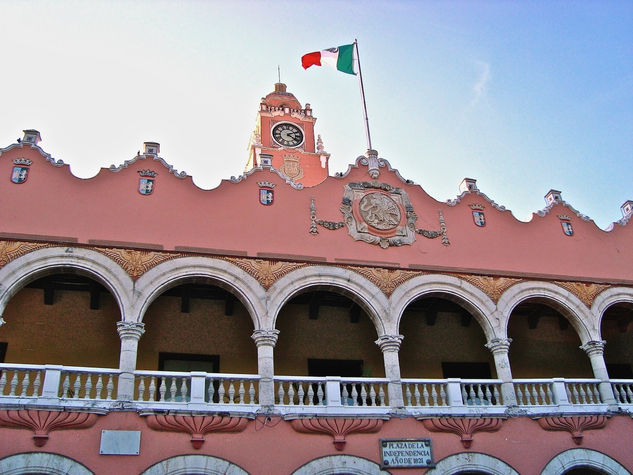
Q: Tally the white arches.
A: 11